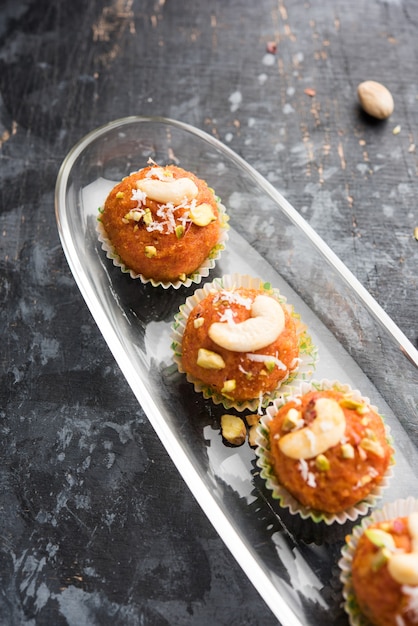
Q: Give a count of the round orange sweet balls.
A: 4